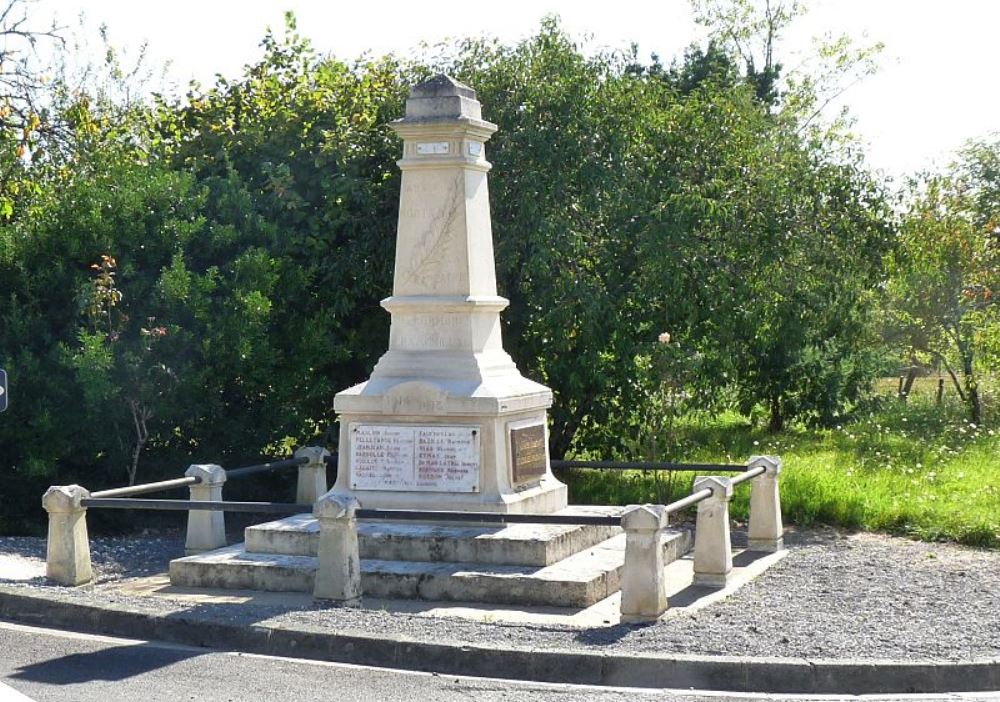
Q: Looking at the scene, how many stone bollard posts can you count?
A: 7